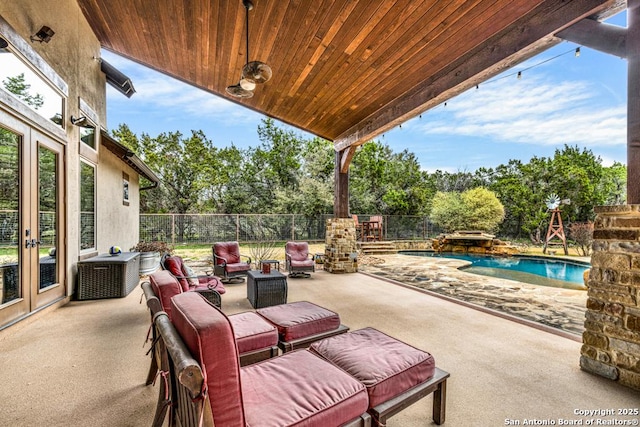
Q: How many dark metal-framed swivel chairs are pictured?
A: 3